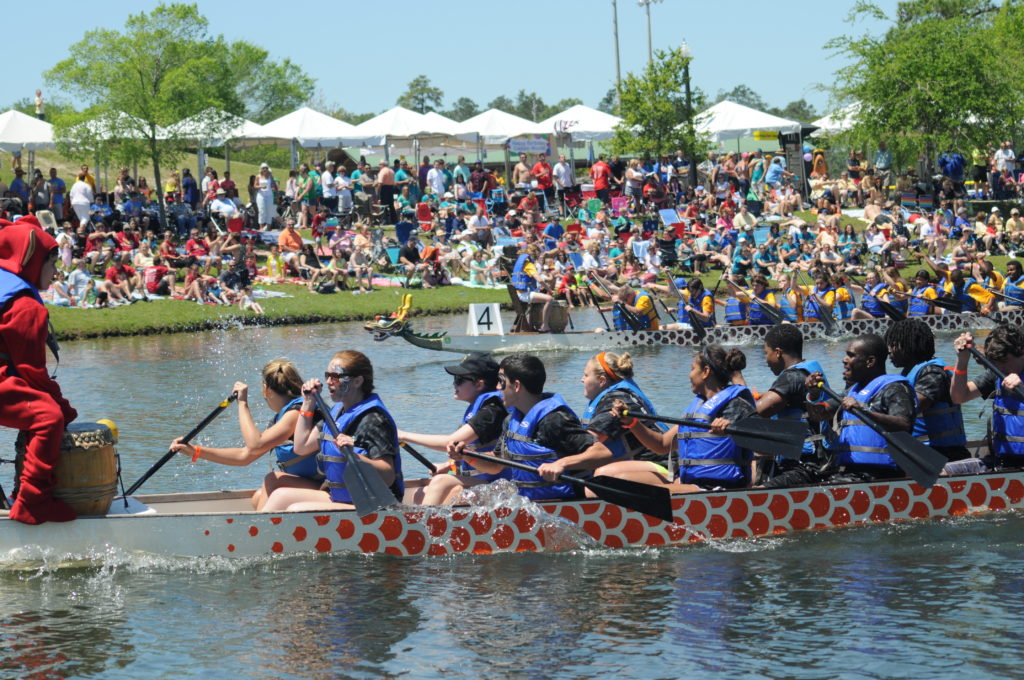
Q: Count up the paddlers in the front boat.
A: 10